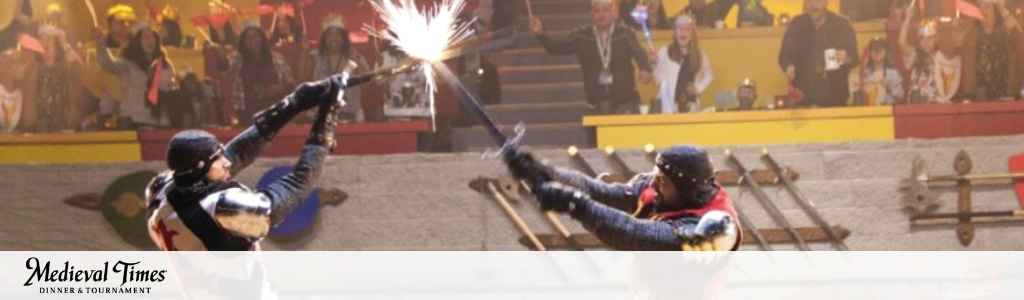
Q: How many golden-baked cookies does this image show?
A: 0